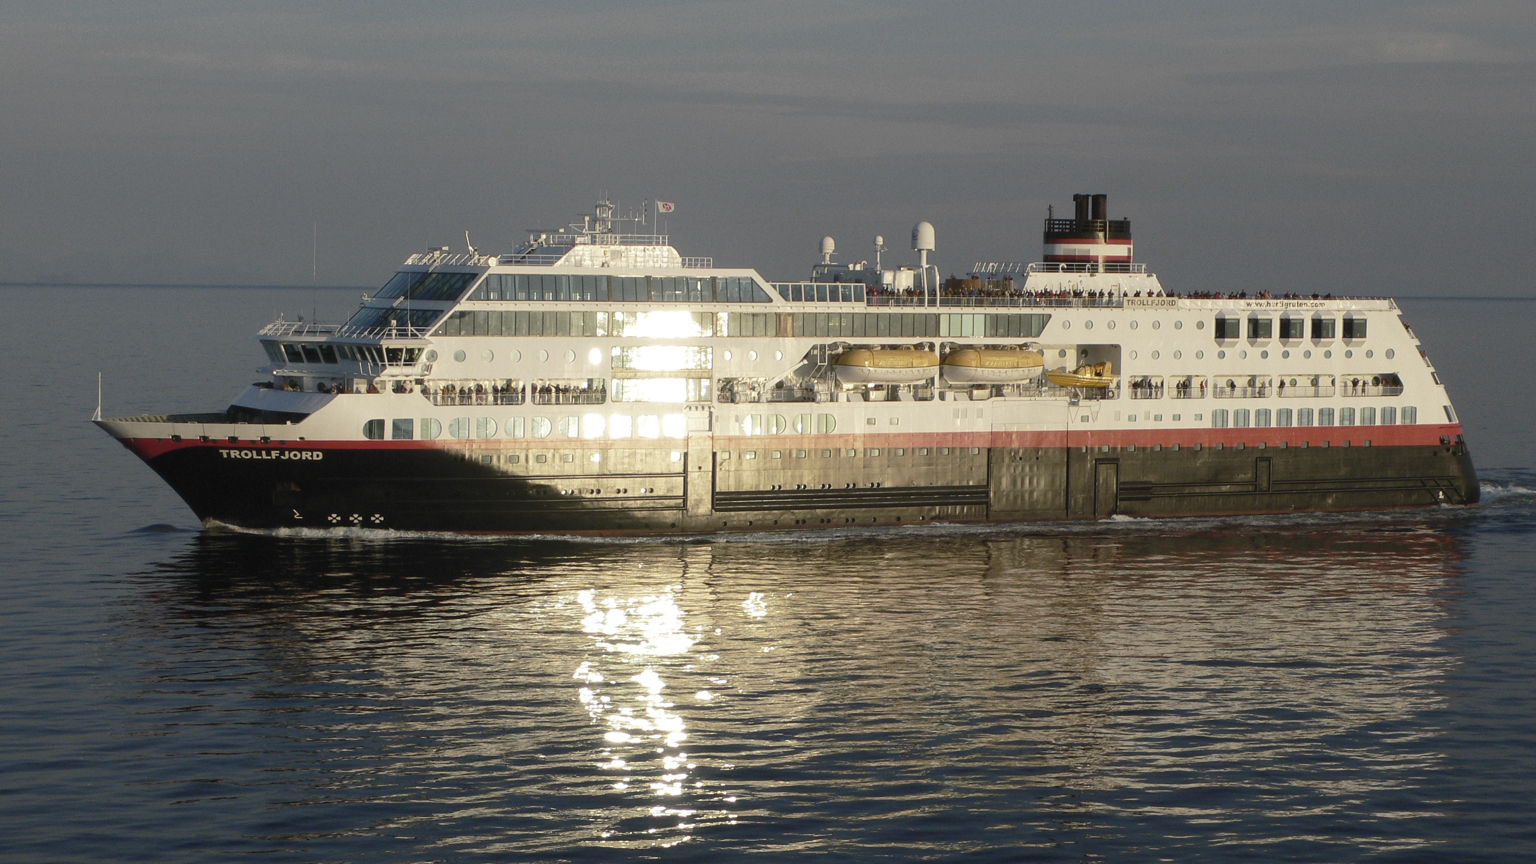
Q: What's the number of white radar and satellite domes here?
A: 3